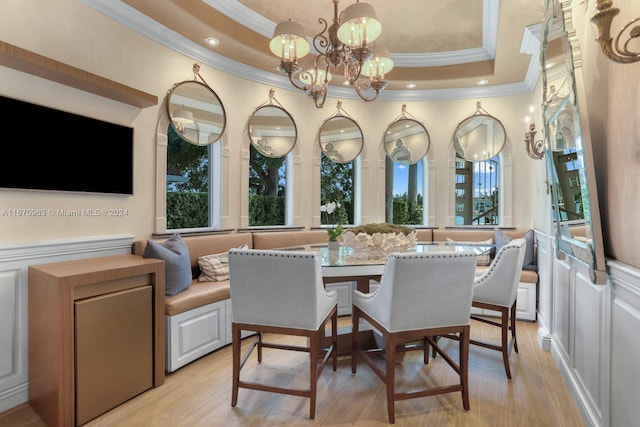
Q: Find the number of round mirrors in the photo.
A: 5